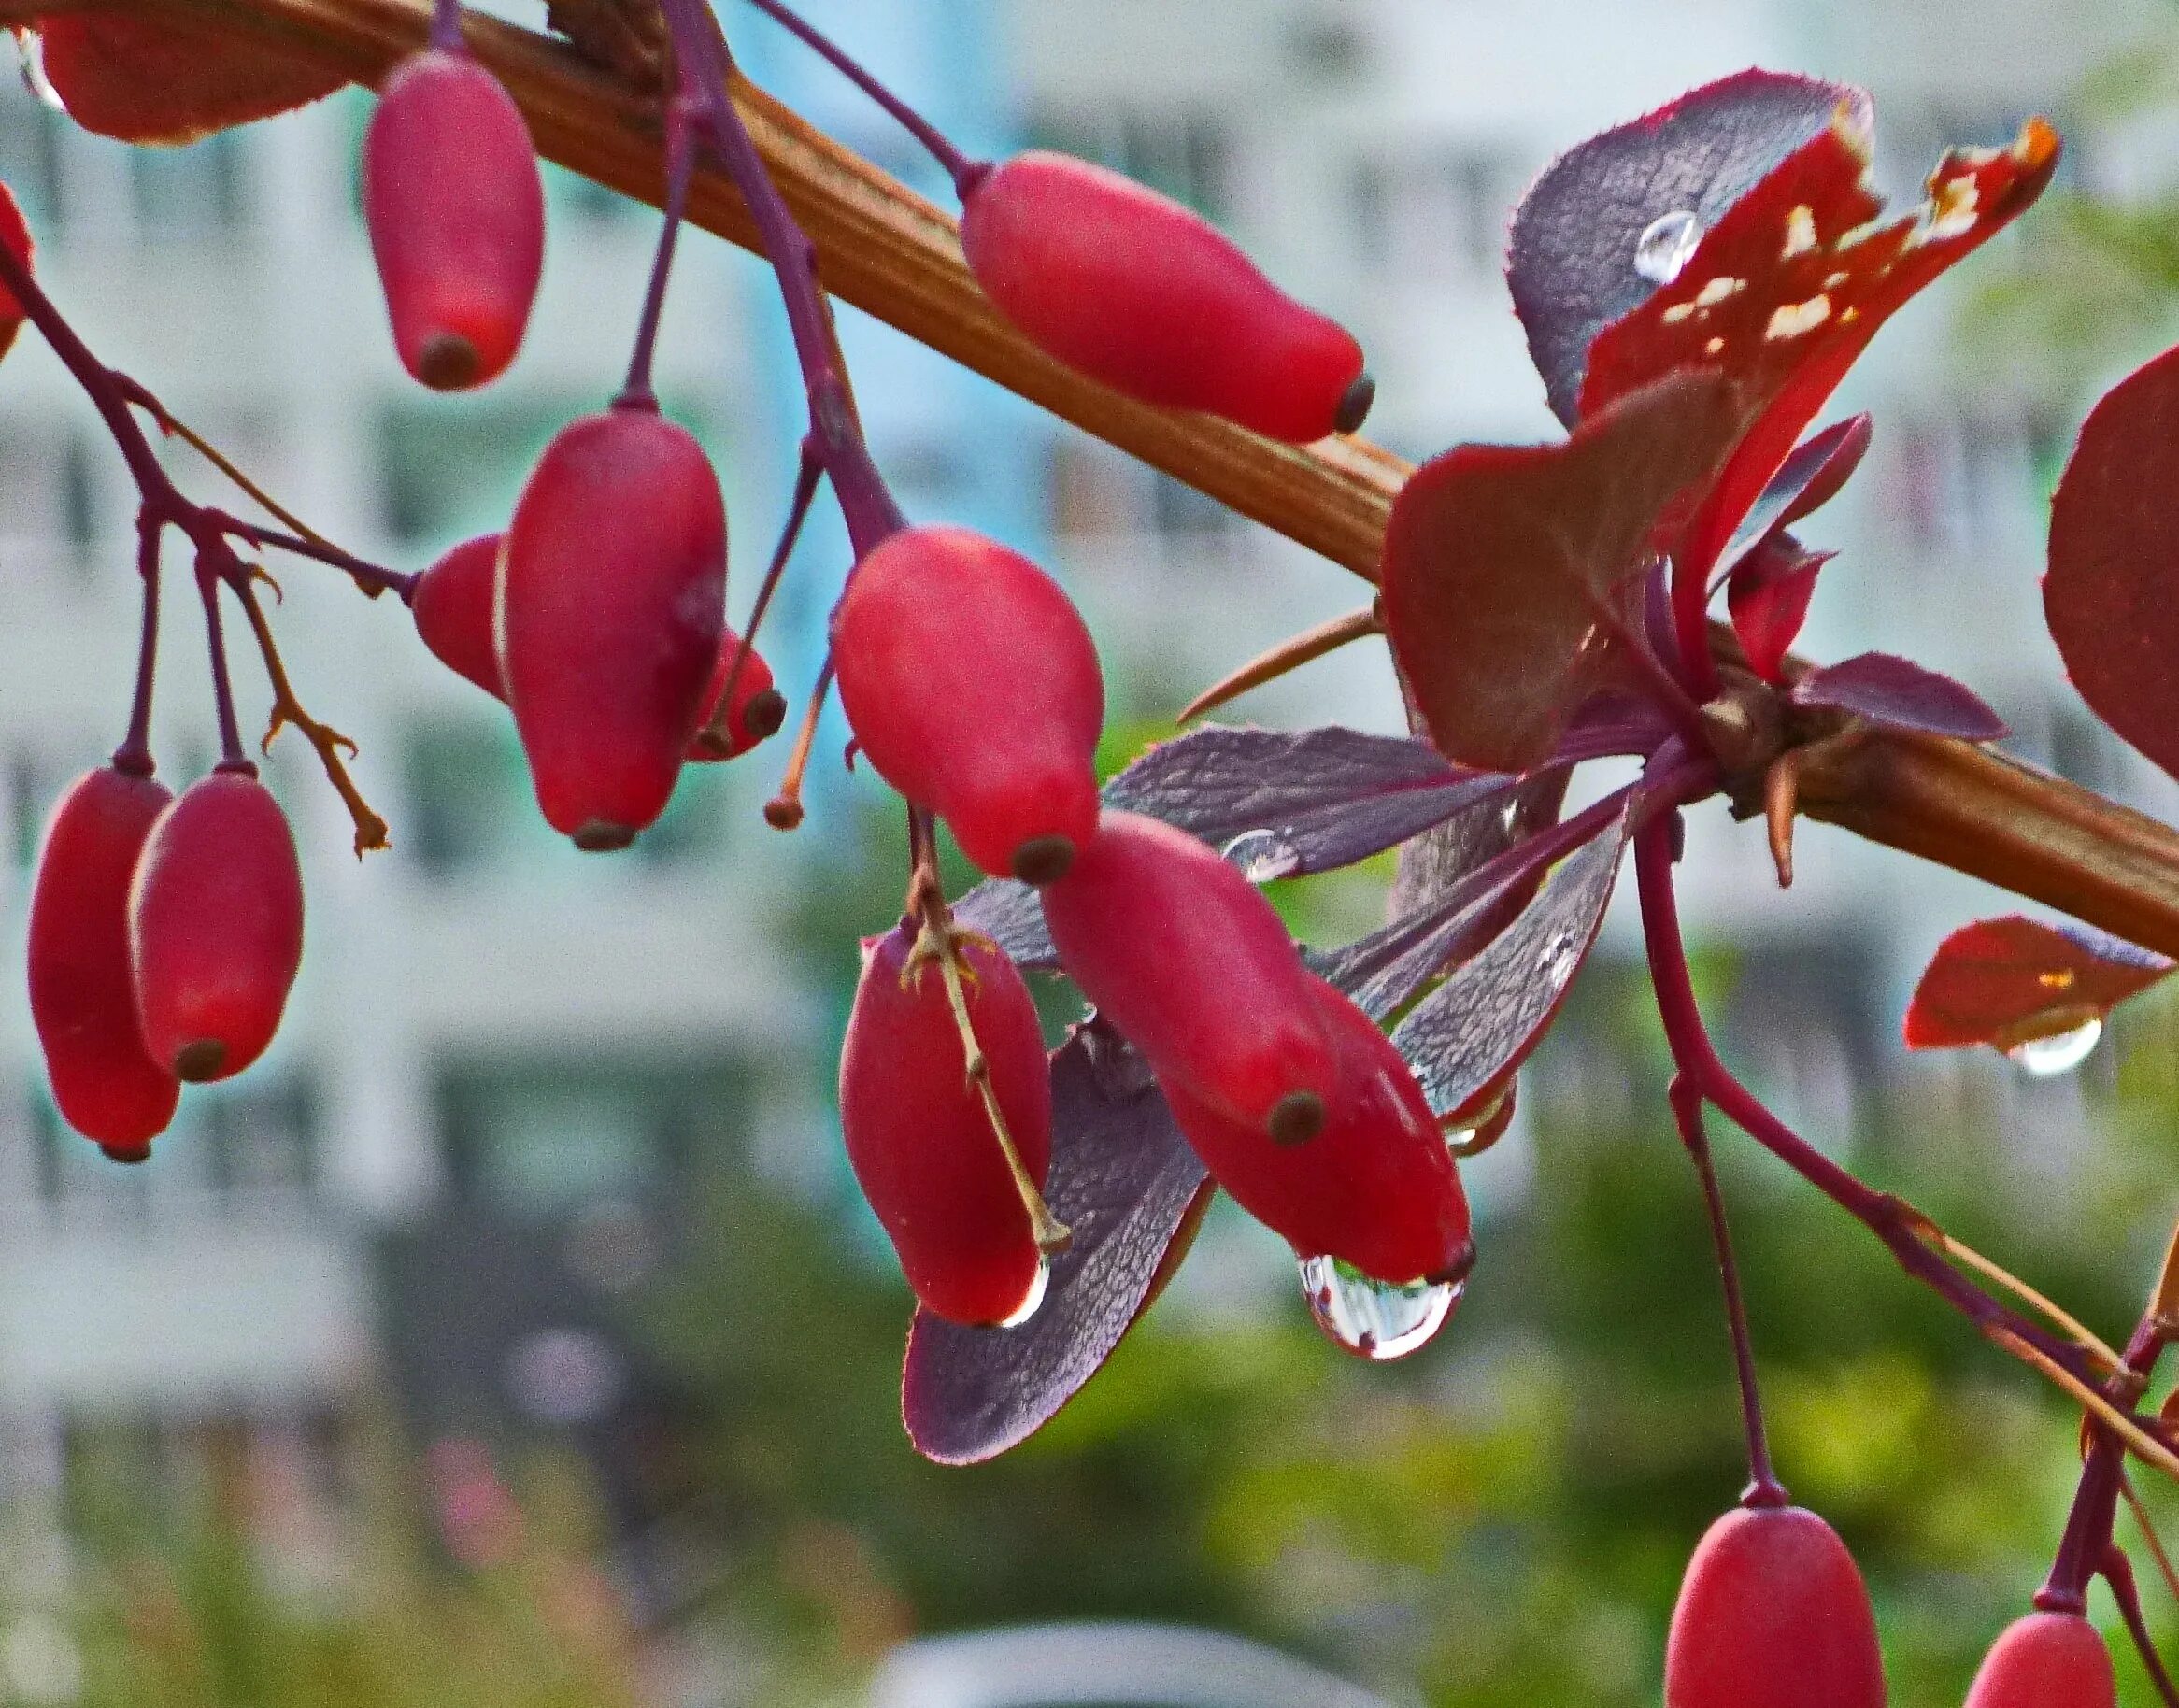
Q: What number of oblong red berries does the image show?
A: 12